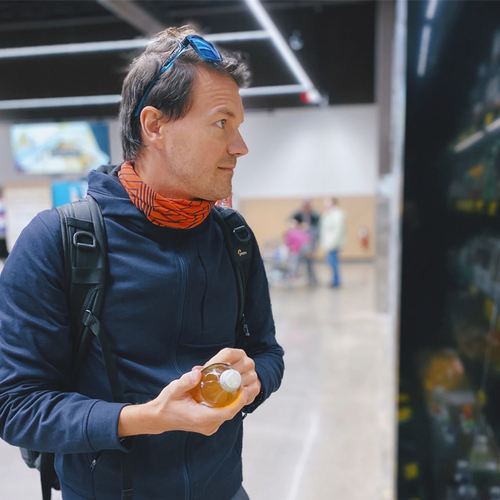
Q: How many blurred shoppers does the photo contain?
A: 3